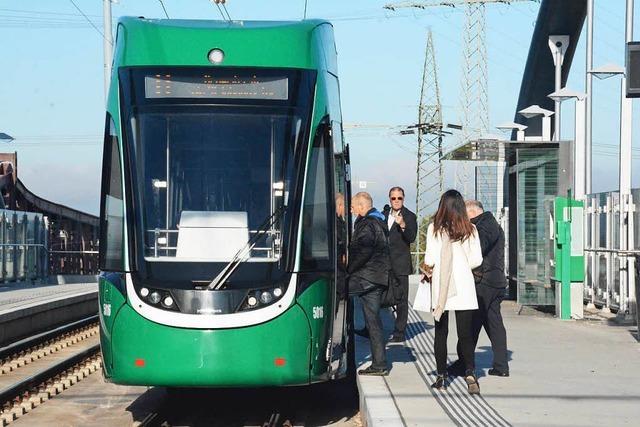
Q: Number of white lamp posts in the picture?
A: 4